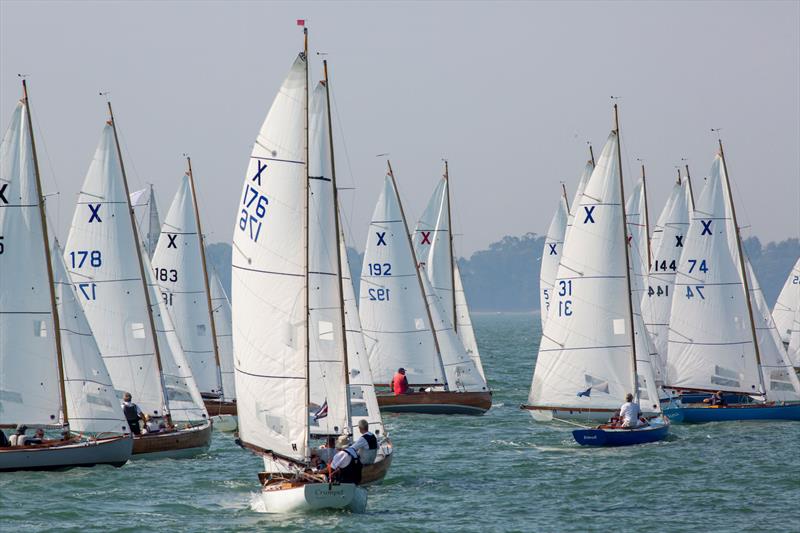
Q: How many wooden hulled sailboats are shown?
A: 4